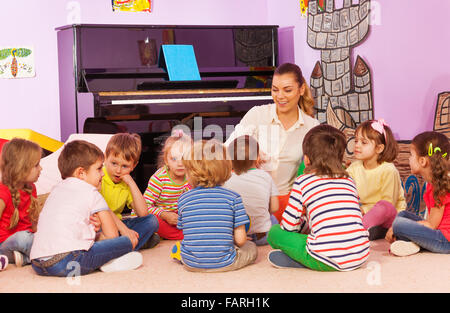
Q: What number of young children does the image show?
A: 9